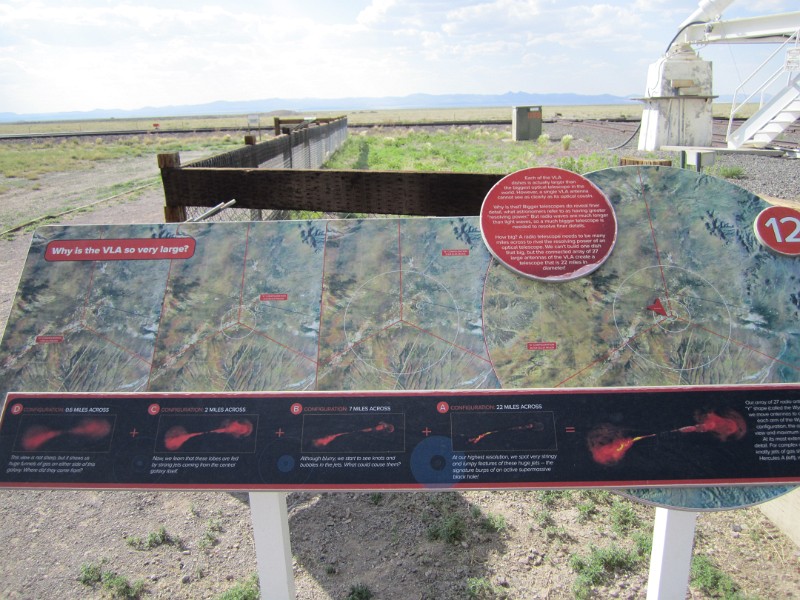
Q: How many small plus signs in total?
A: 3